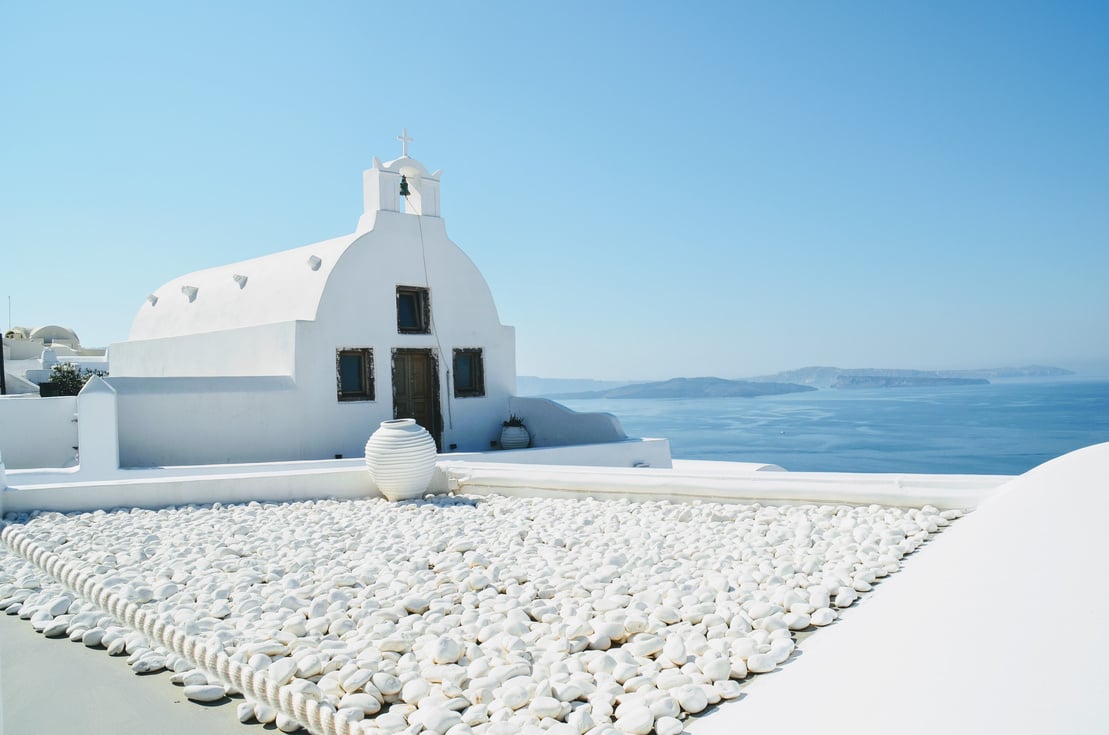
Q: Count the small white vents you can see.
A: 4